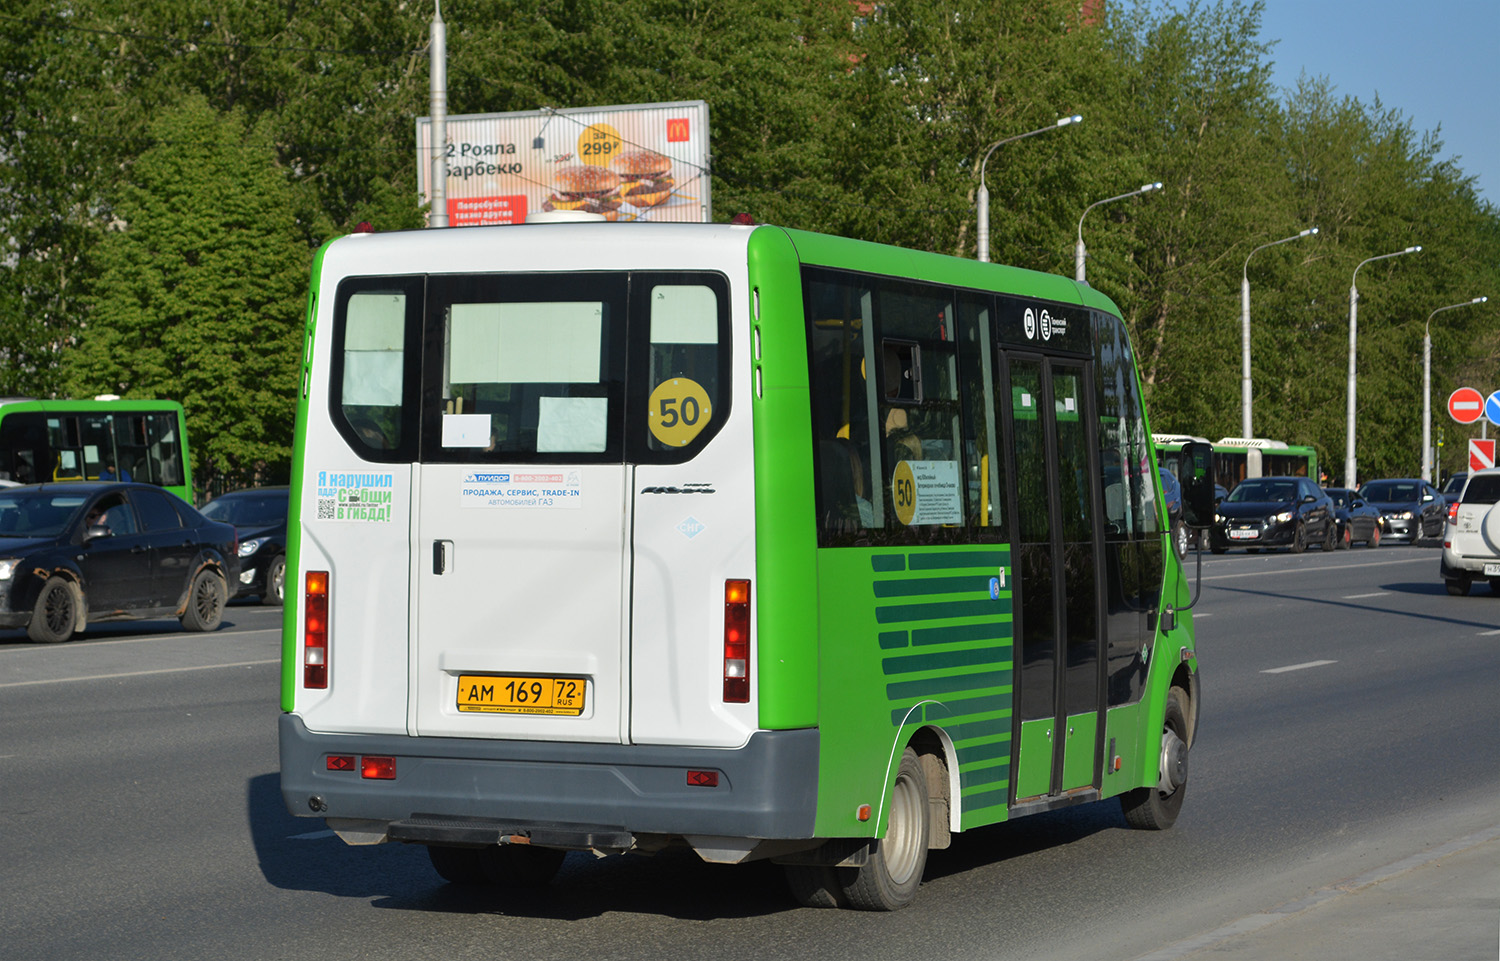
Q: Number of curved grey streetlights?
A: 5